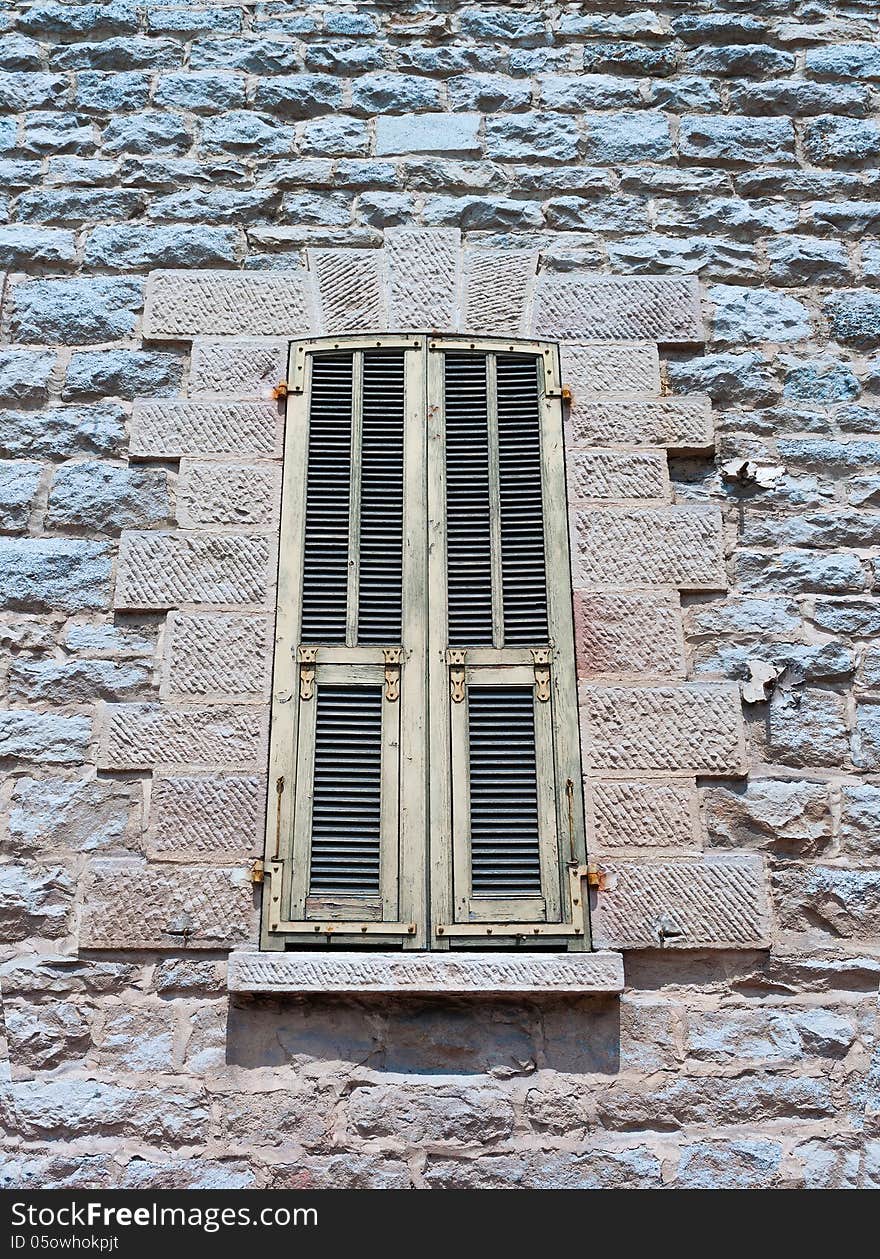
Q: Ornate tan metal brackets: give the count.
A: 4